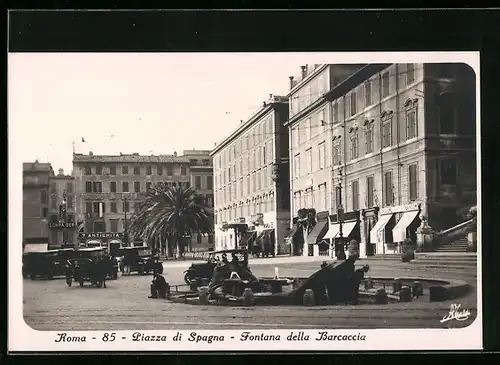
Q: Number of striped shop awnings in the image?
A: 0